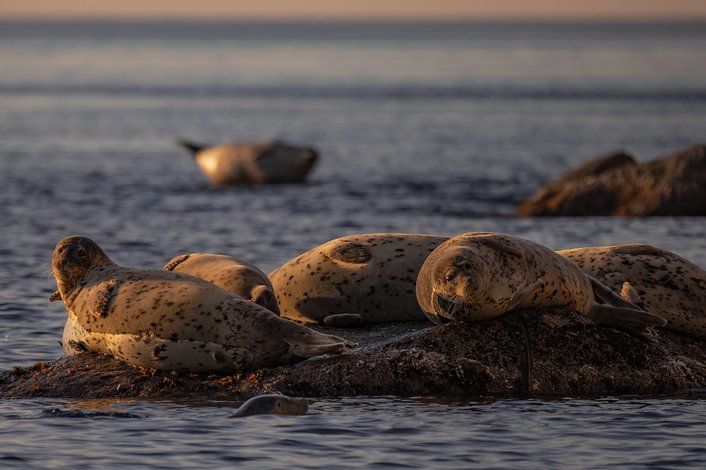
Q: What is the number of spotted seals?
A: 7